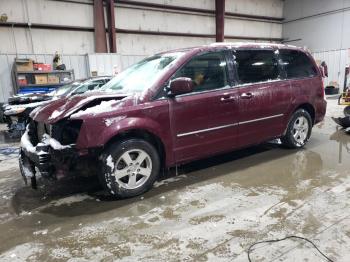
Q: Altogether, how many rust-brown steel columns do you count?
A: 3